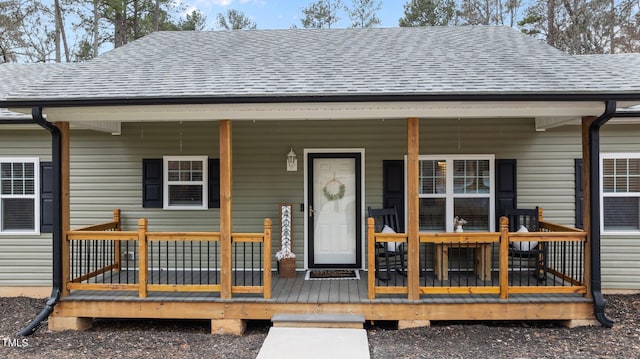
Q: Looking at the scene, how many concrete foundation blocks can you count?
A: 4